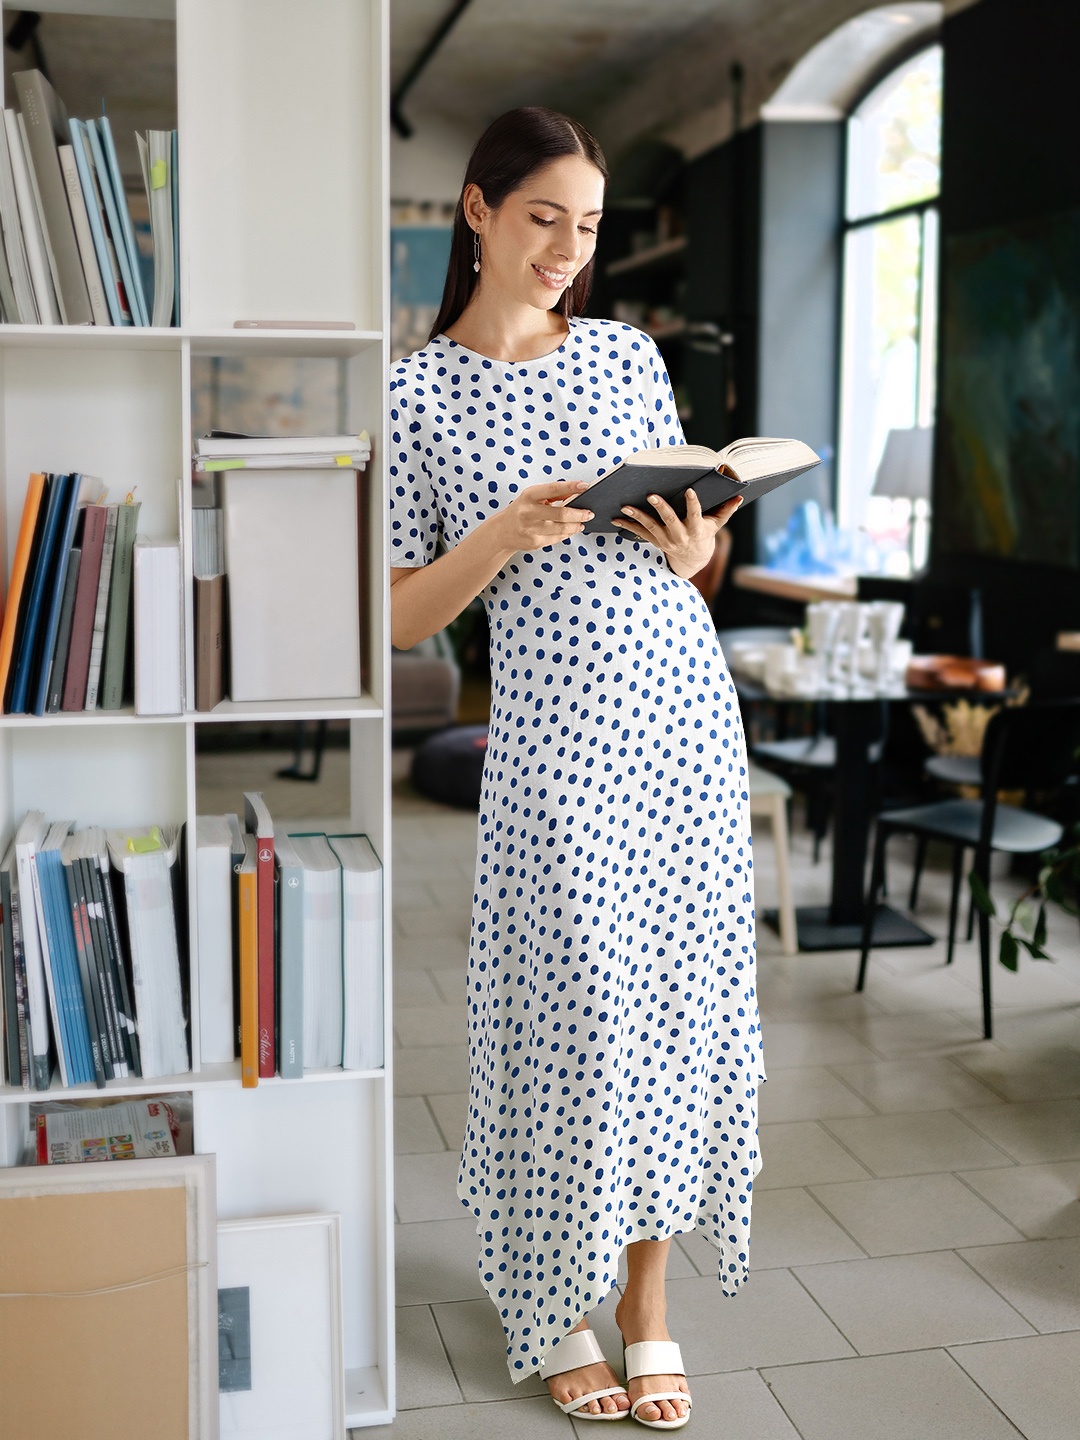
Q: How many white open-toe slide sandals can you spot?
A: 2